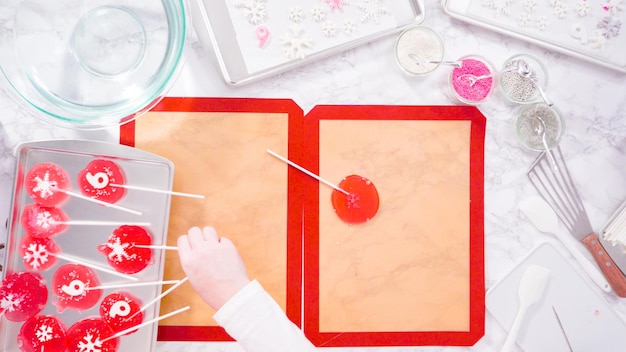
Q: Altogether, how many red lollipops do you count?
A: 11